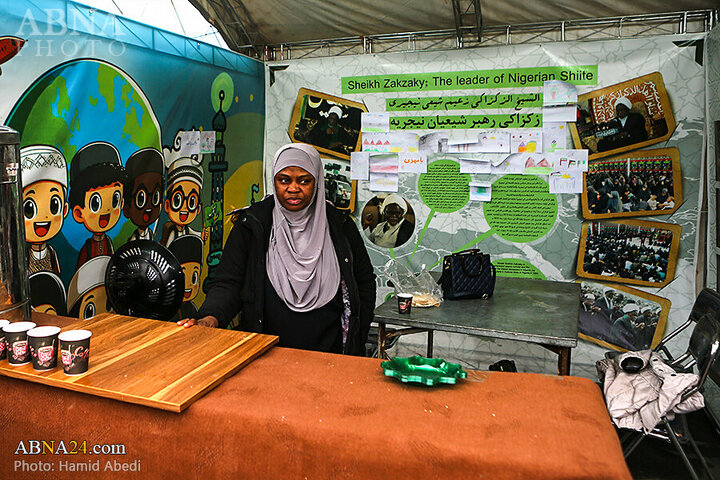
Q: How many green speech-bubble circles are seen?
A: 3